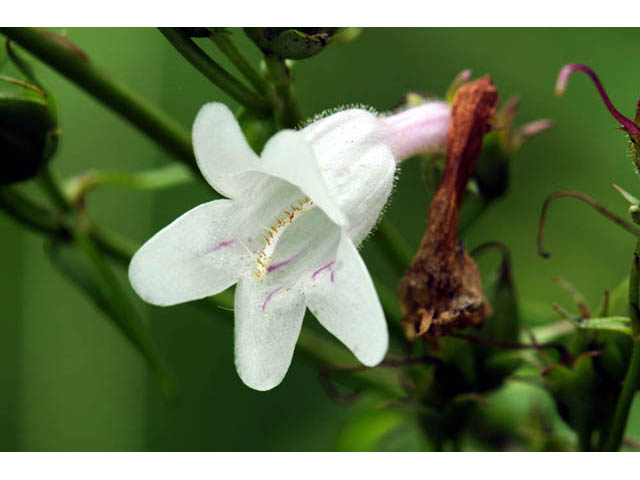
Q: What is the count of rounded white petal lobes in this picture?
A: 5